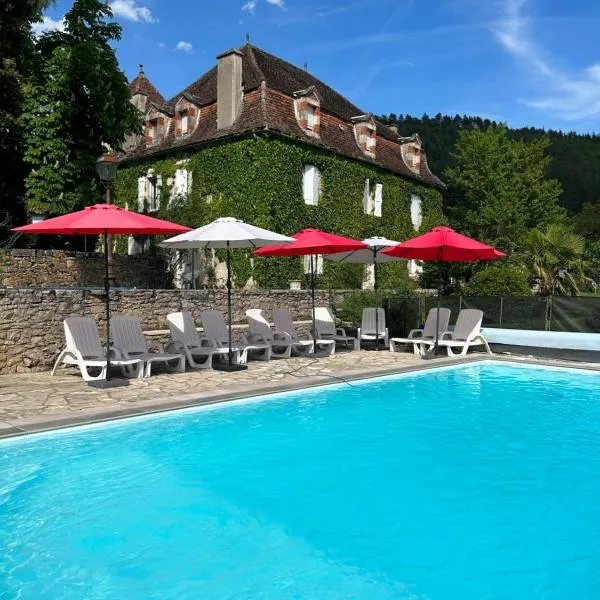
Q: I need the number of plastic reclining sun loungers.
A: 10